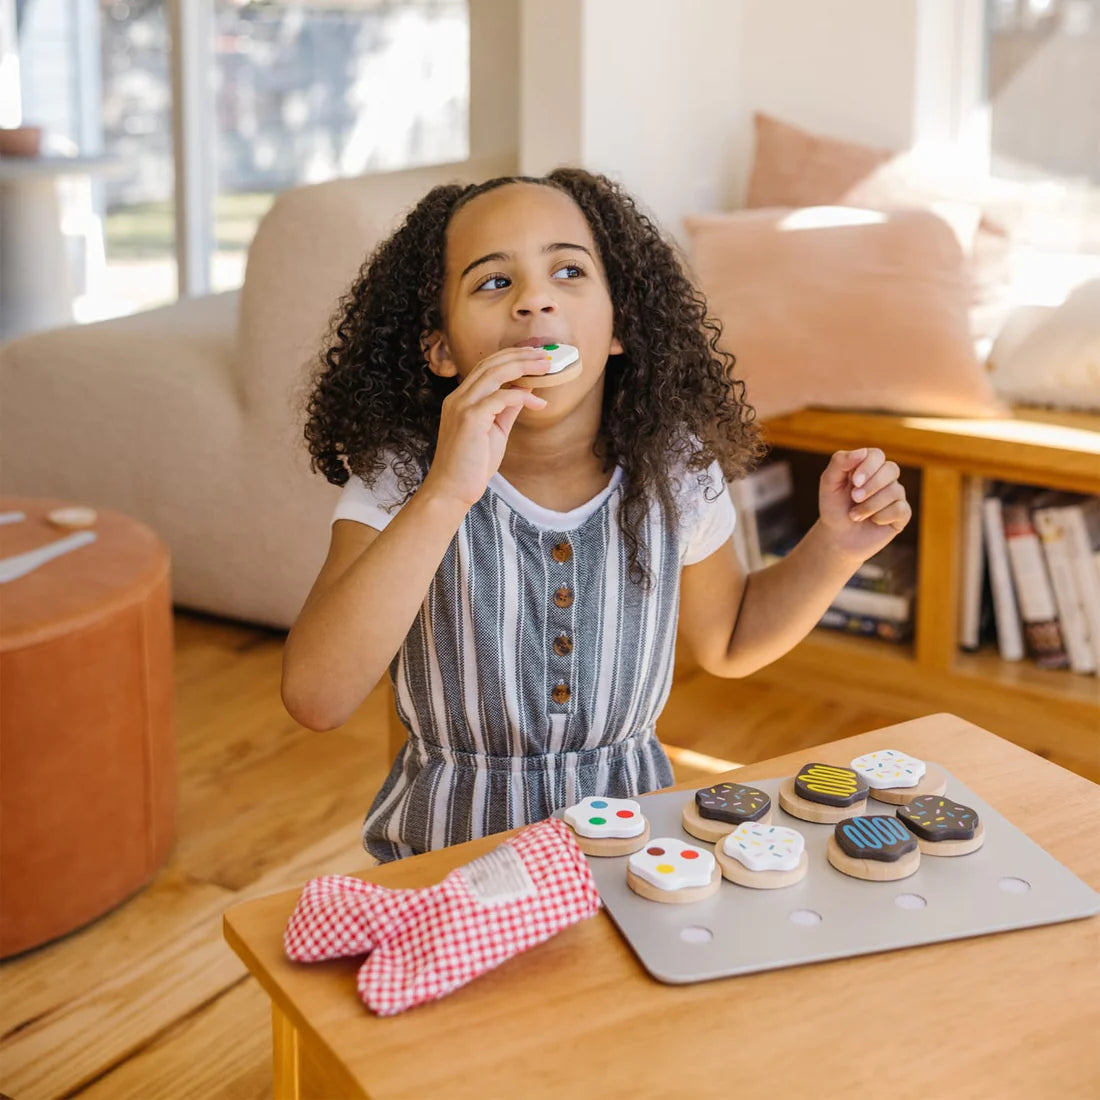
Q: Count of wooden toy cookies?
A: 9